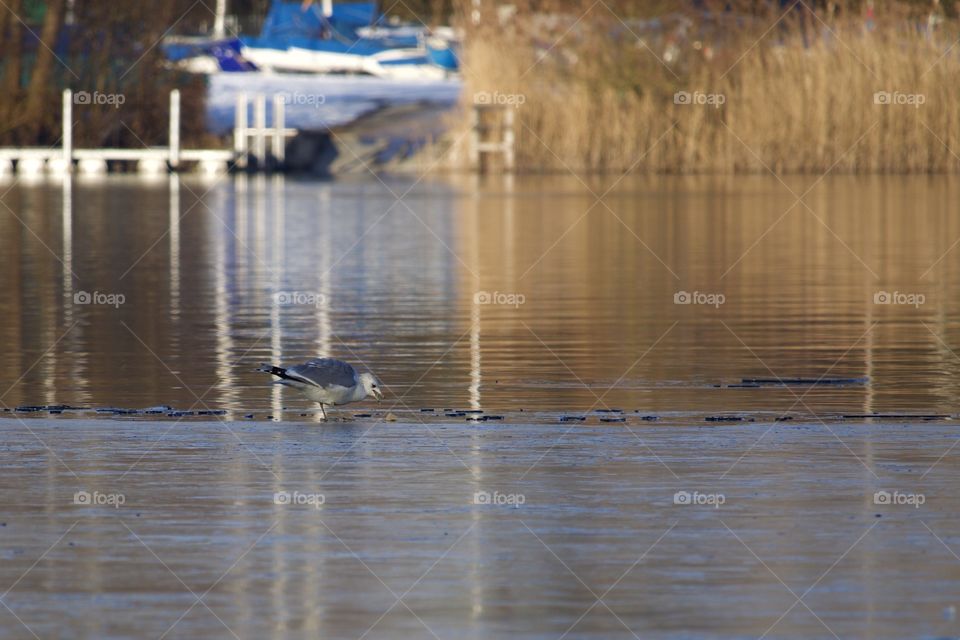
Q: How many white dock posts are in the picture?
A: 5